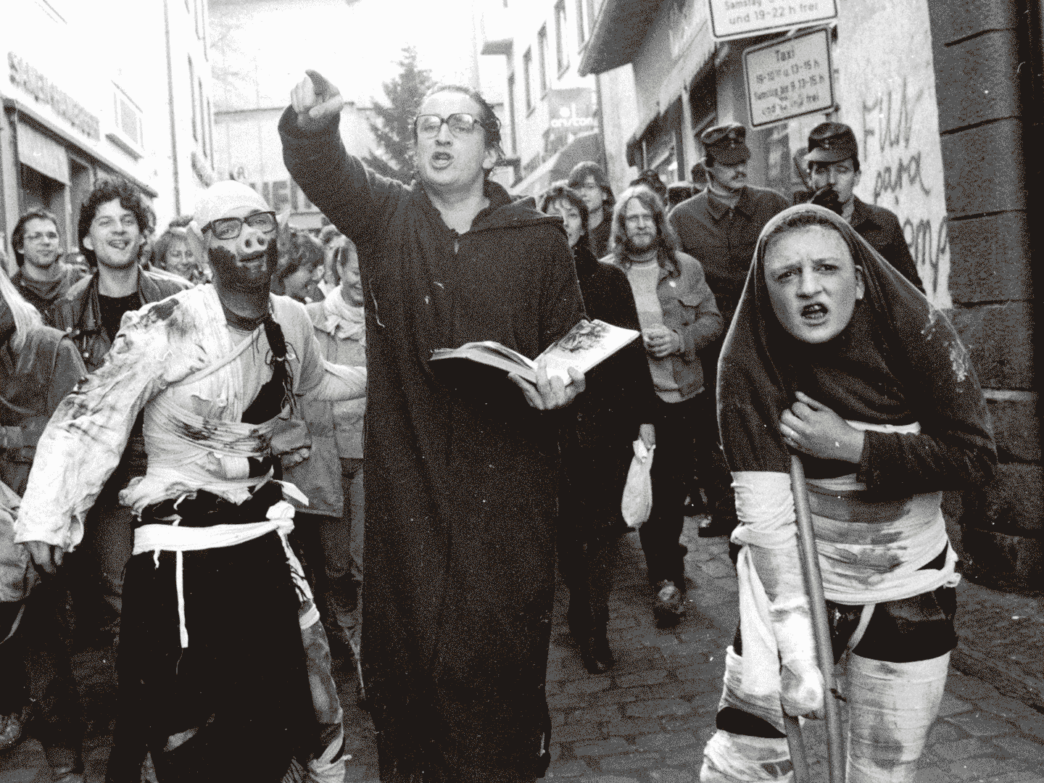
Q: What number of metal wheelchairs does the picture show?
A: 0